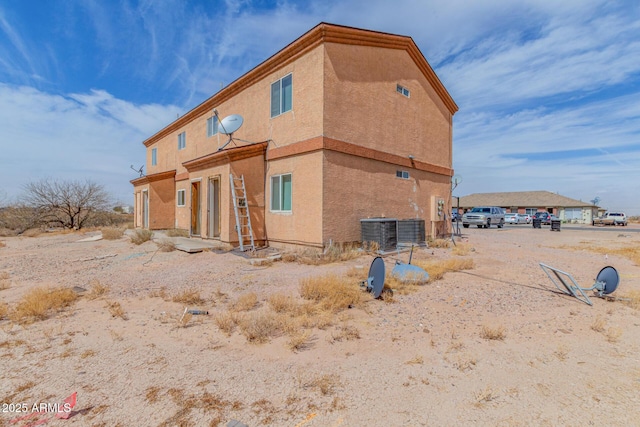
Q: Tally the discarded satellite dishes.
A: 3